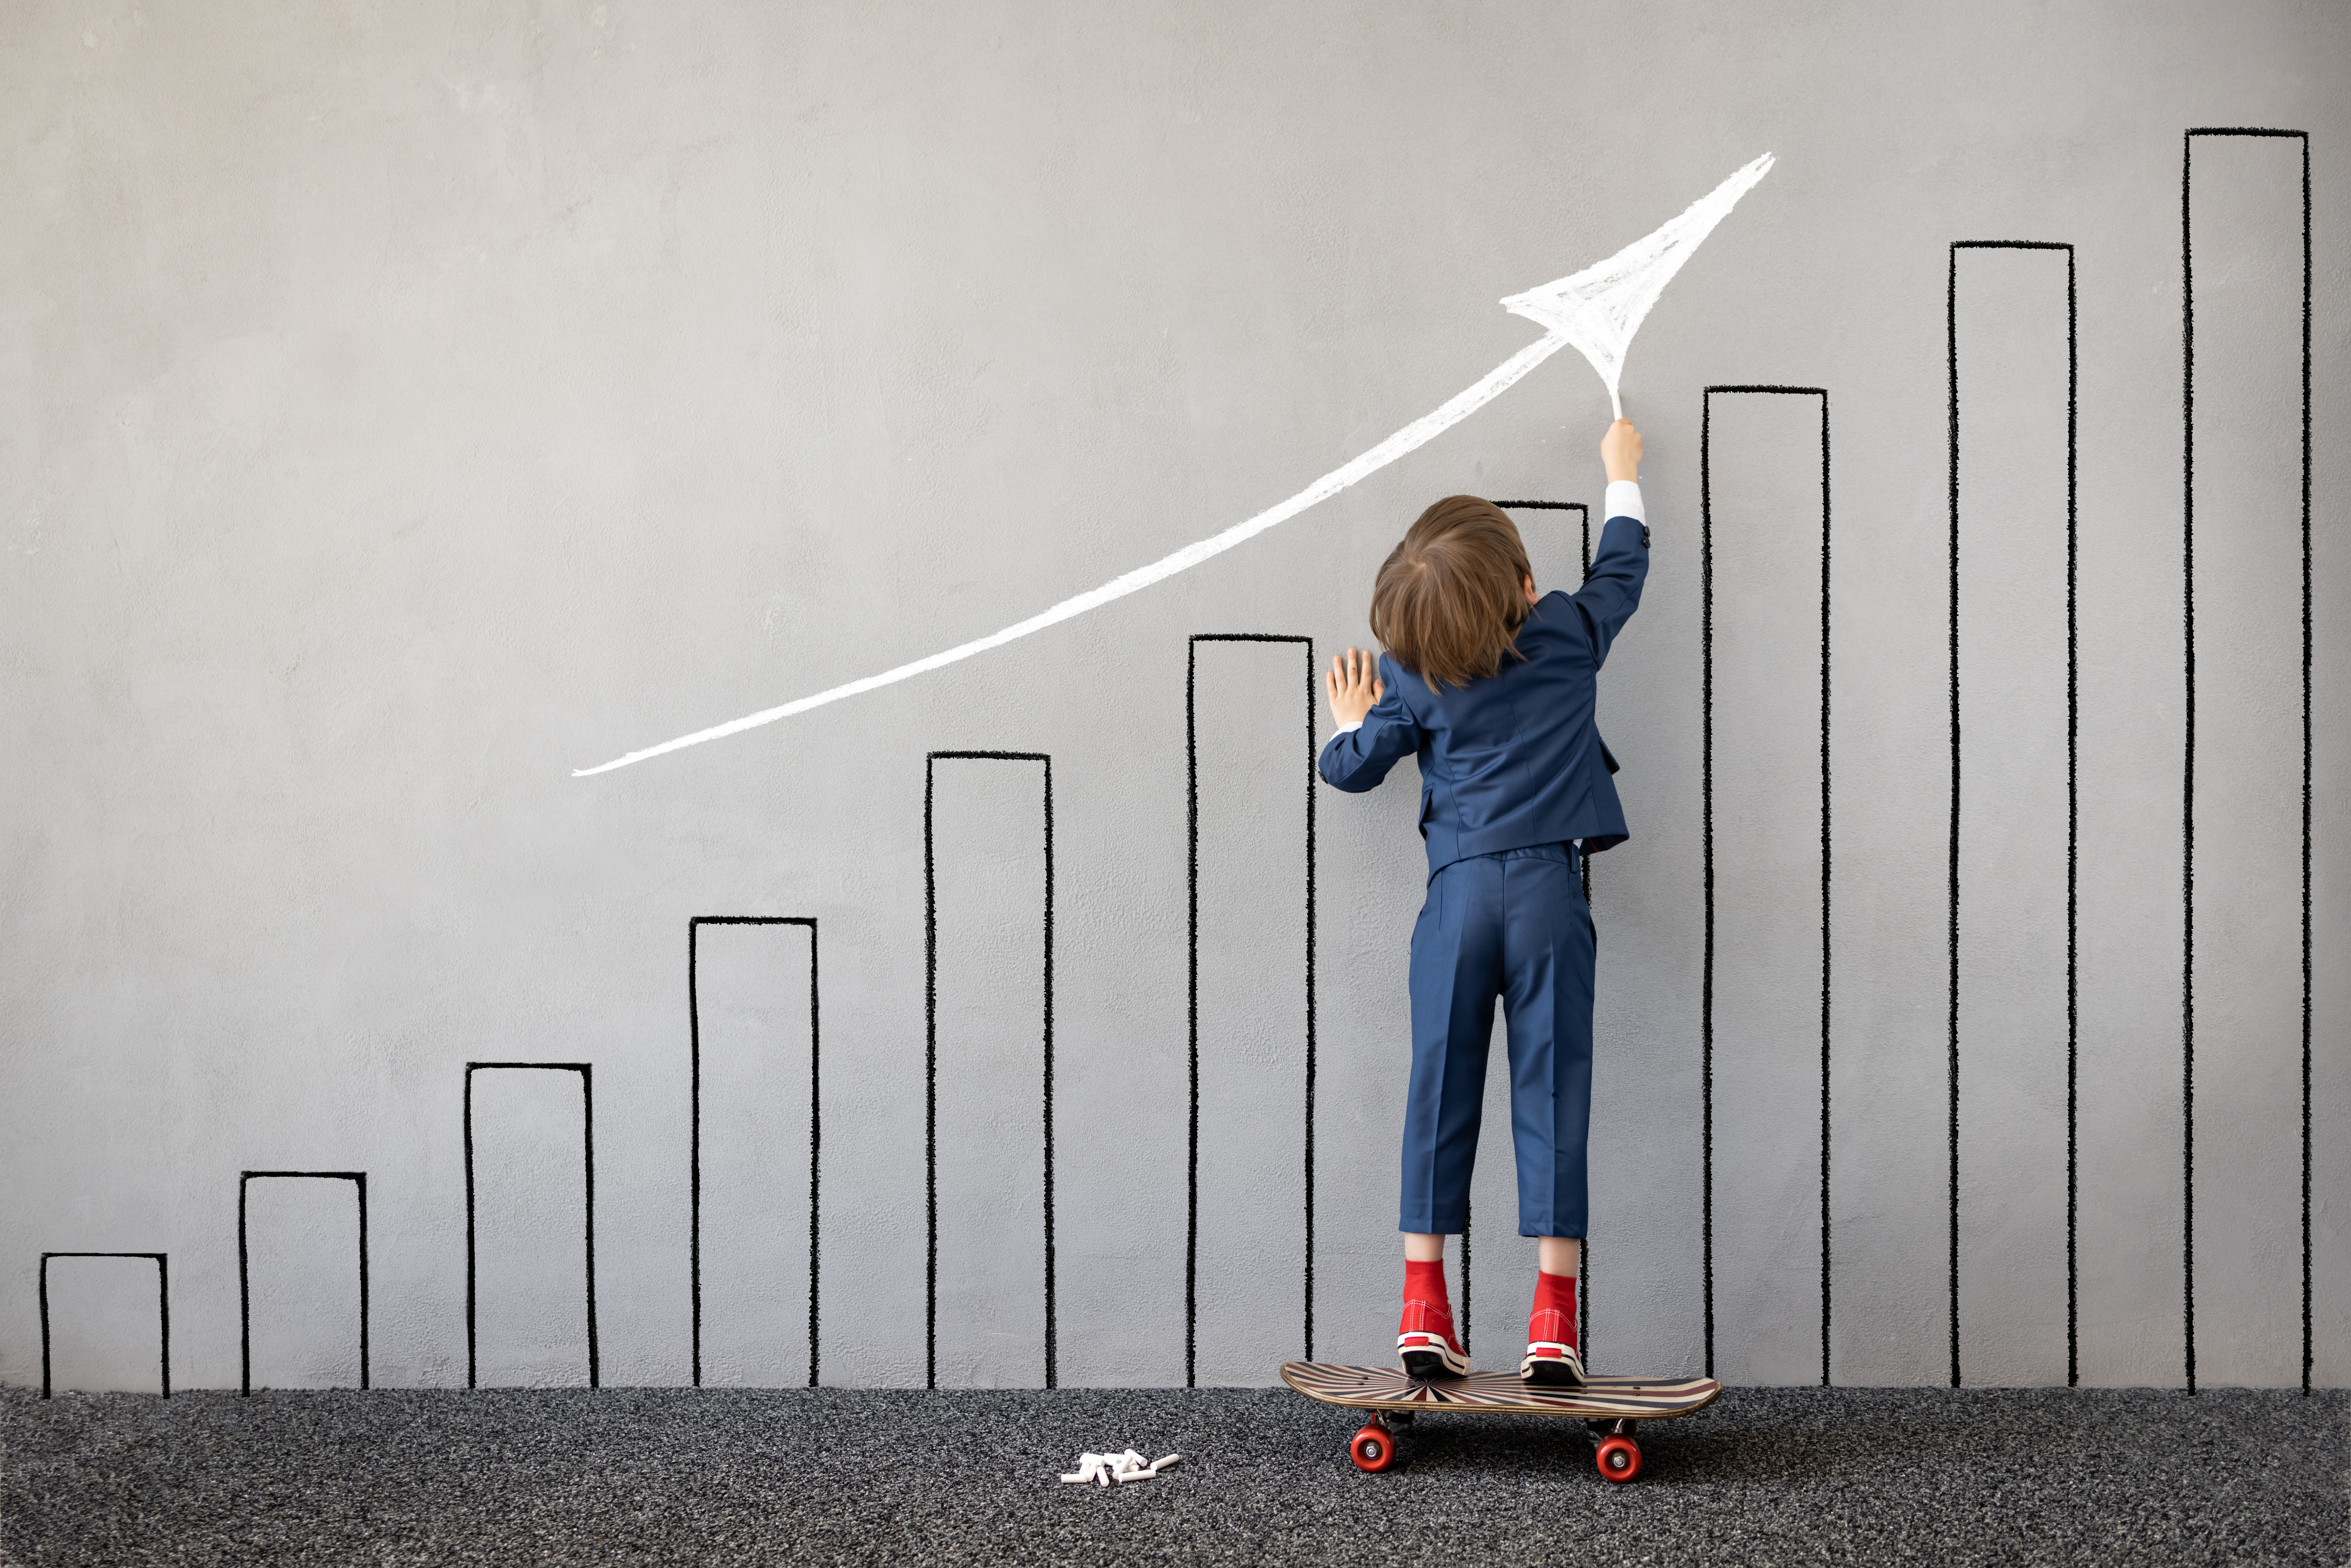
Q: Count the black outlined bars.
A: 10